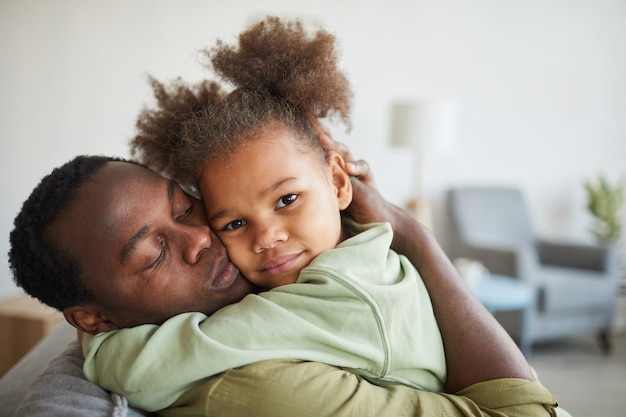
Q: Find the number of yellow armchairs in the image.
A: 0